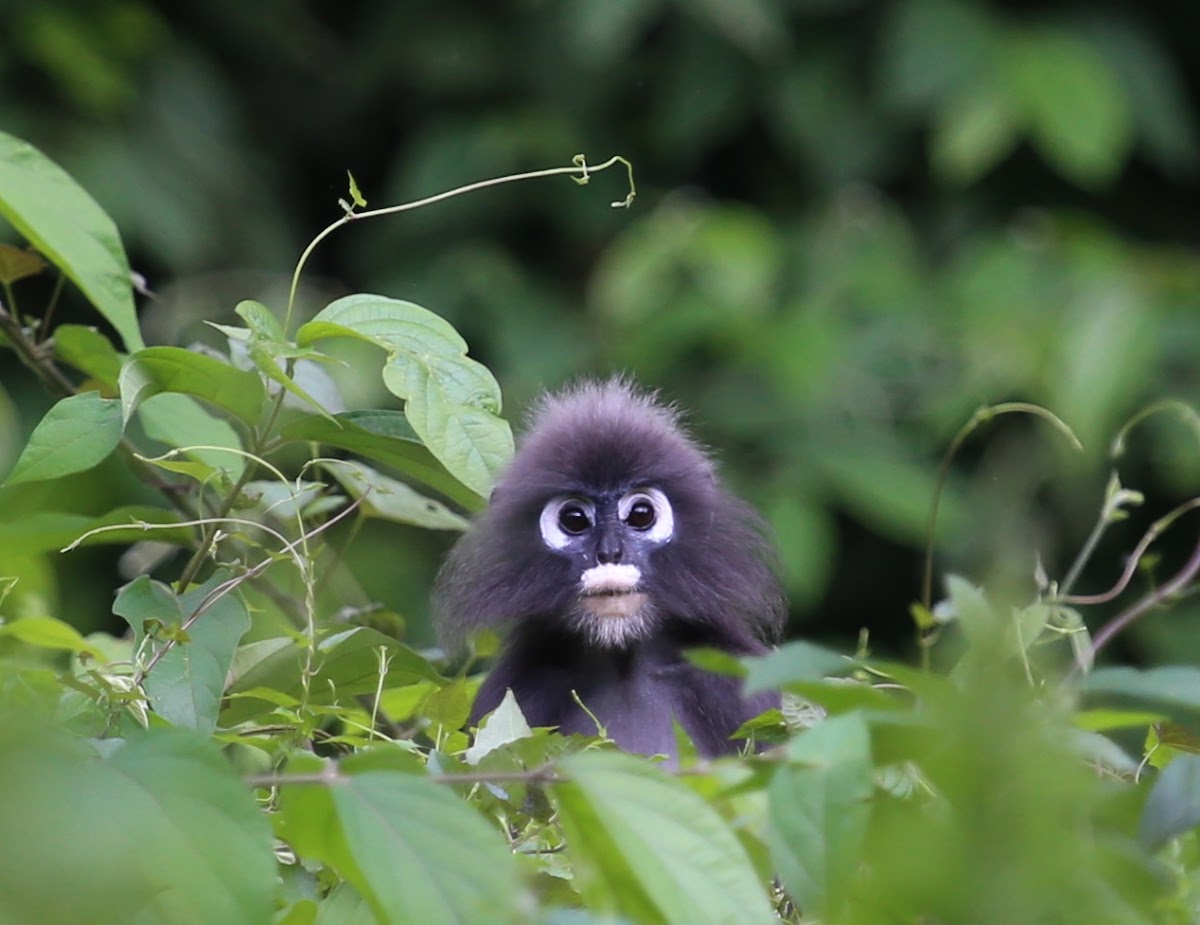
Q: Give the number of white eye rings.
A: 2